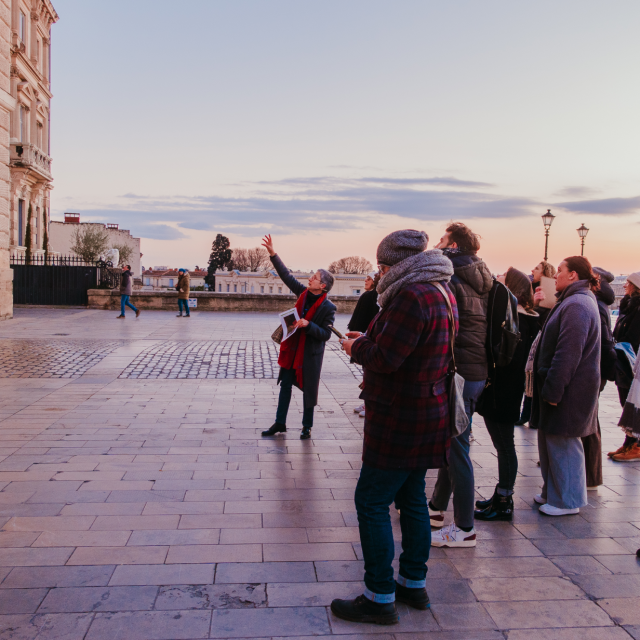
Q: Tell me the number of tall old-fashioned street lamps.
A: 2